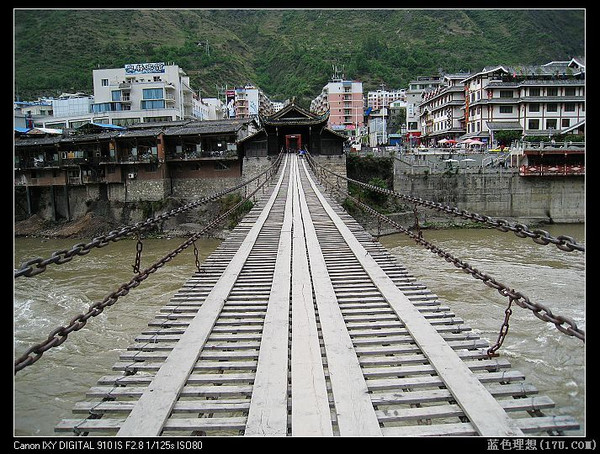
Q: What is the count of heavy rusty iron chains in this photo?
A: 4